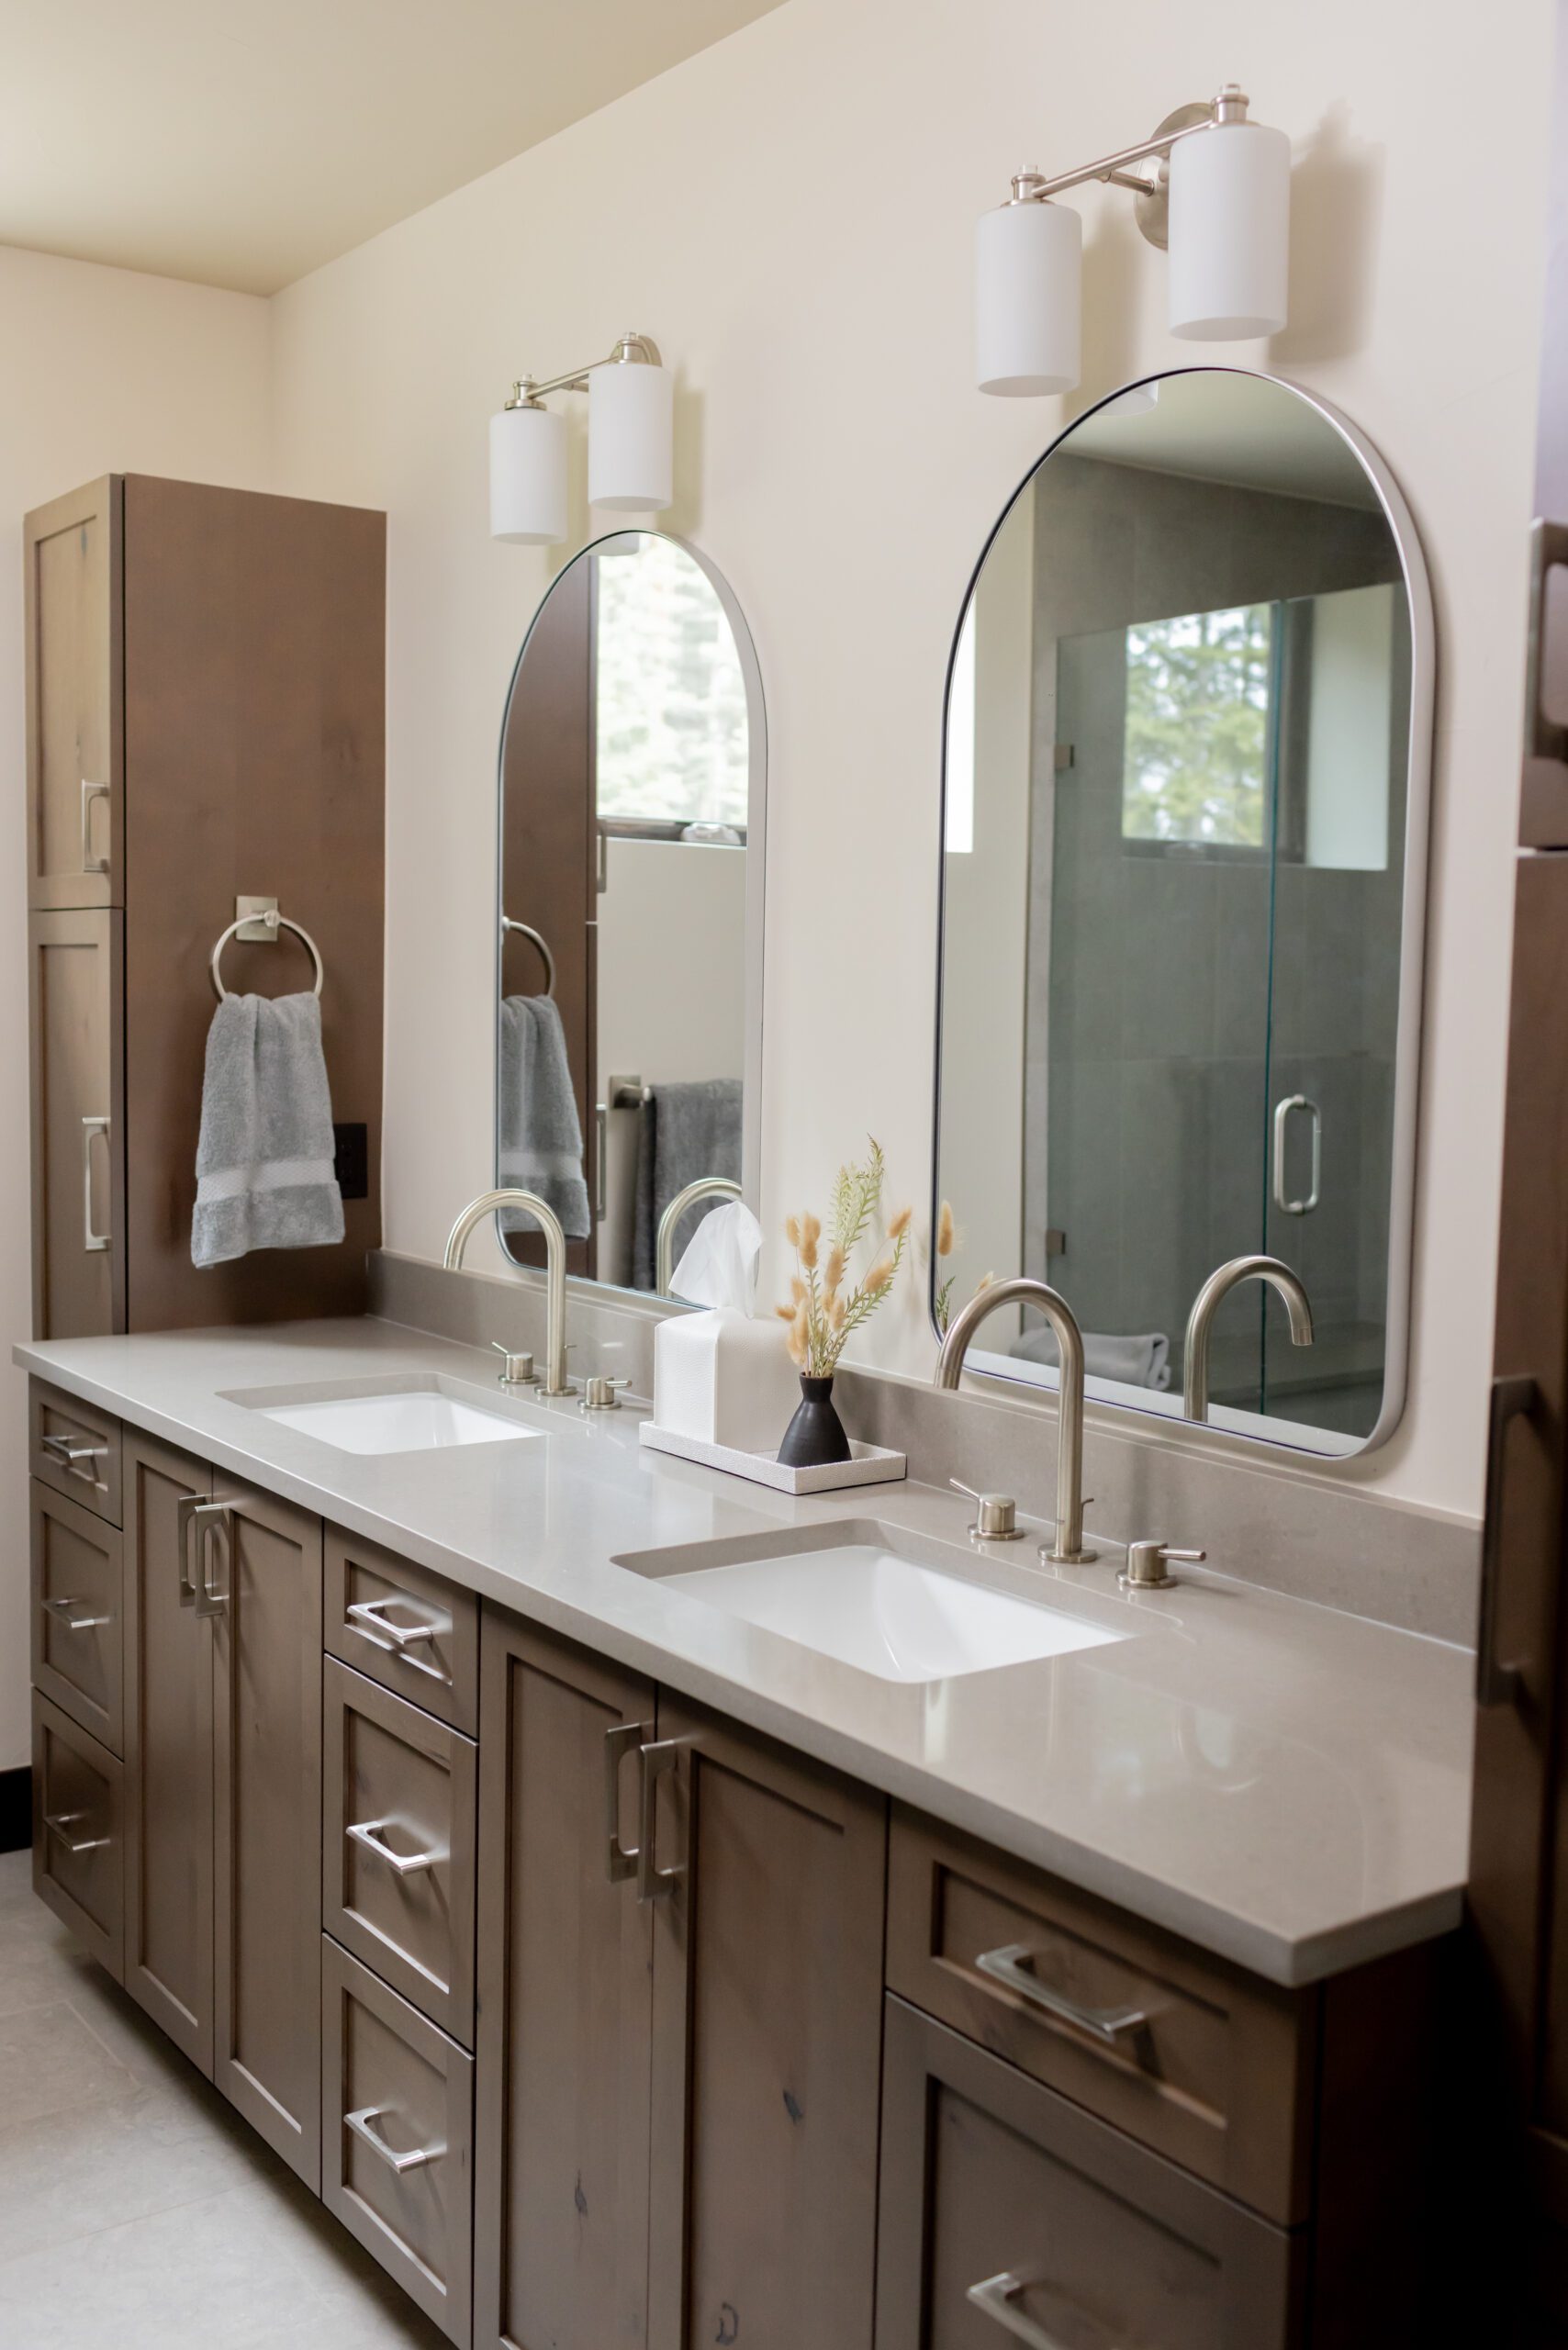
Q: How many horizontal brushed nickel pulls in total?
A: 8